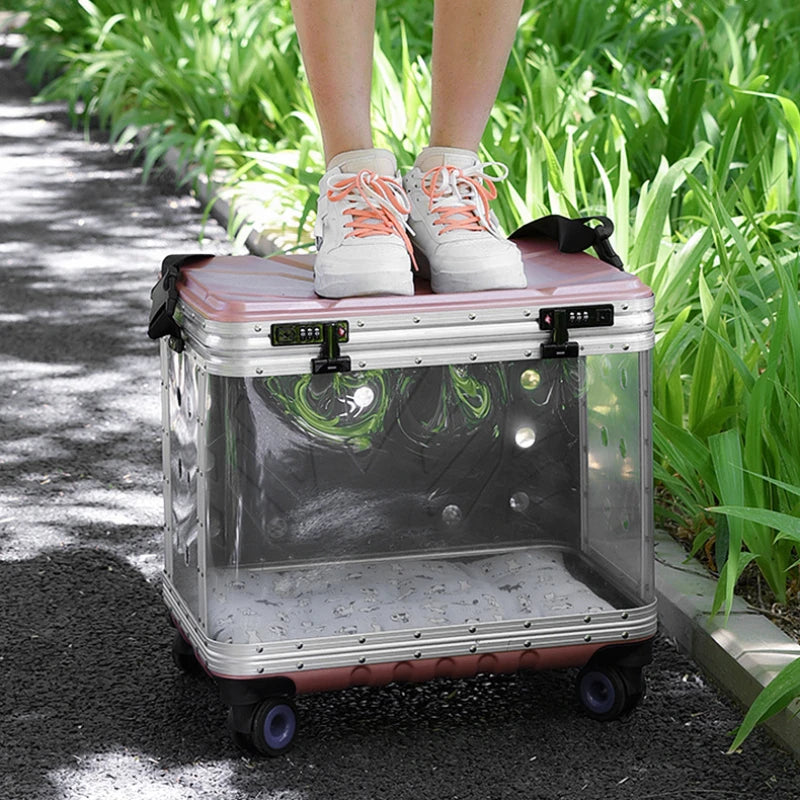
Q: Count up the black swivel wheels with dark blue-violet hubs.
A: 2